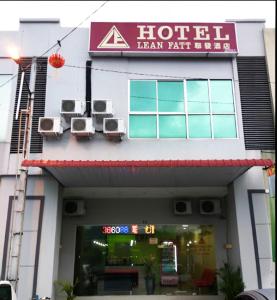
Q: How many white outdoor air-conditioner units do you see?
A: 8